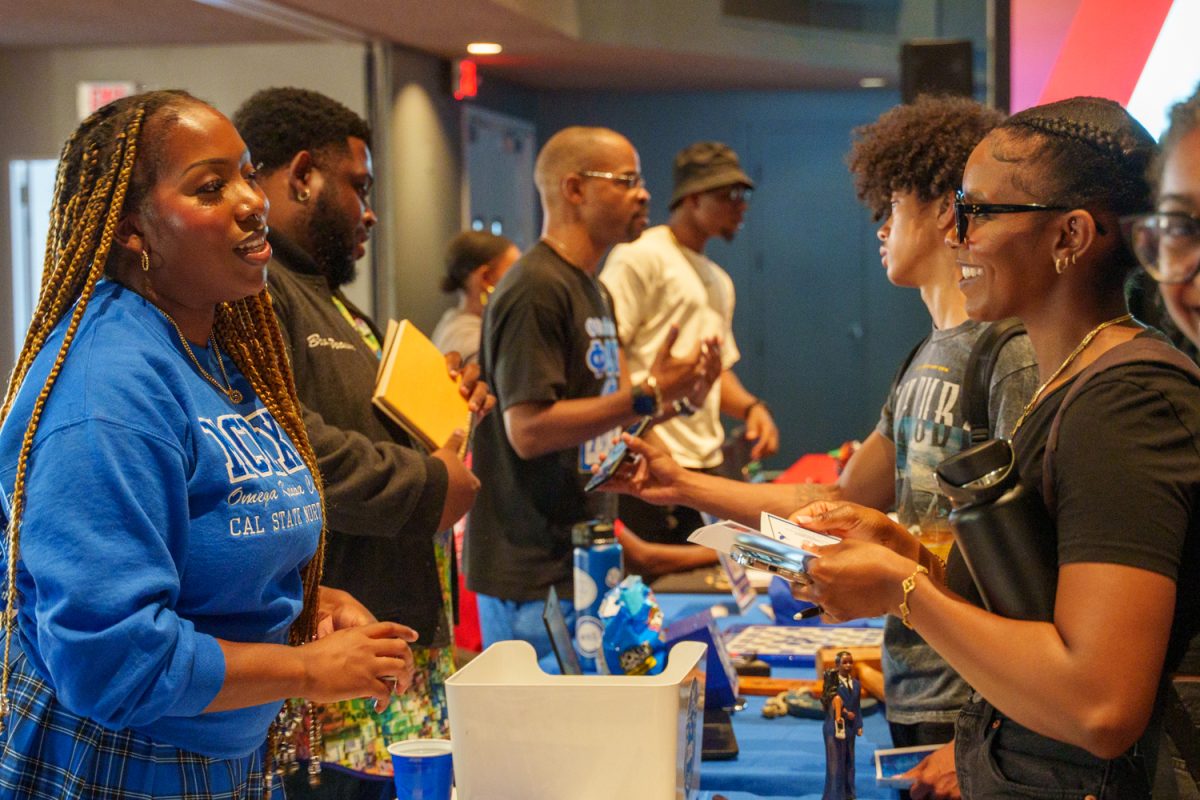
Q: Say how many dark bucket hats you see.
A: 1